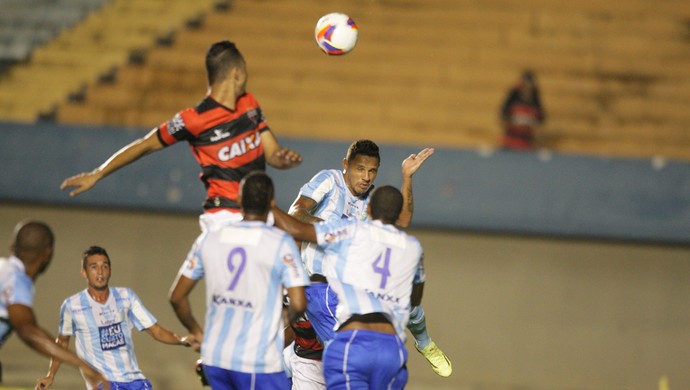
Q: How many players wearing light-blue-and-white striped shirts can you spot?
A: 5